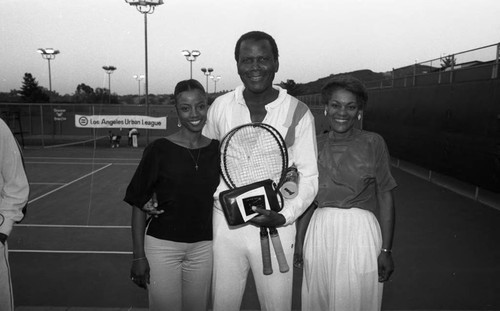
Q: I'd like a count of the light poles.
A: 7